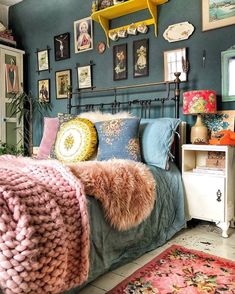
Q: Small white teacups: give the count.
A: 4